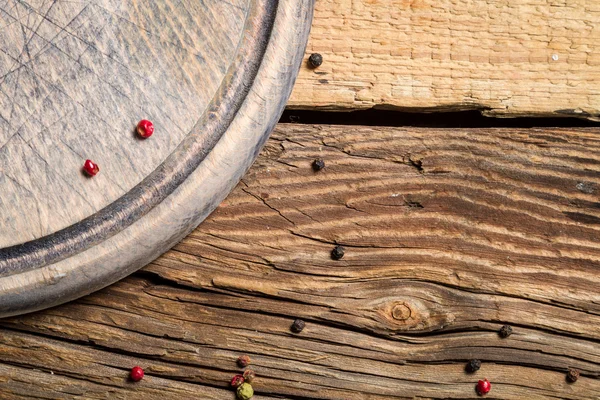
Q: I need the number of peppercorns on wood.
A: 15